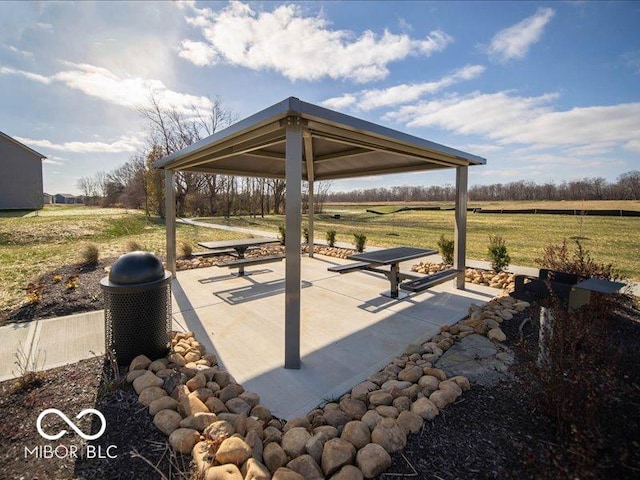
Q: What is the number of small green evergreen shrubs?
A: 6